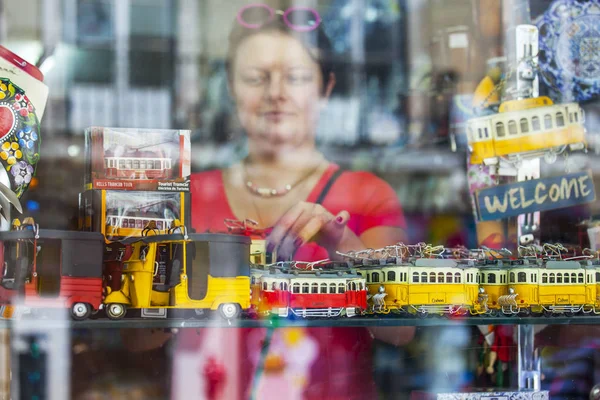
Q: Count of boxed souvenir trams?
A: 2